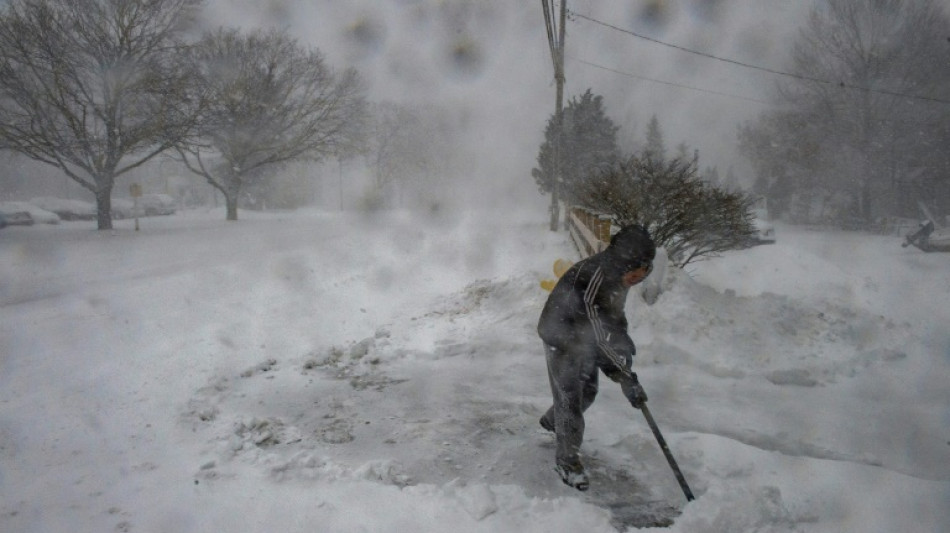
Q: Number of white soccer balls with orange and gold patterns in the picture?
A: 0